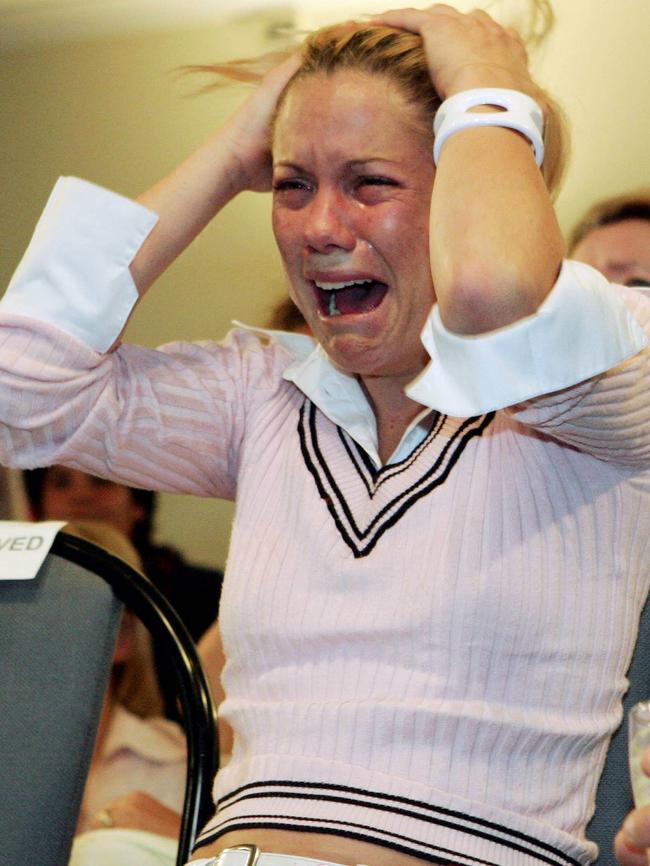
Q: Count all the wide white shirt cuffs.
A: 2